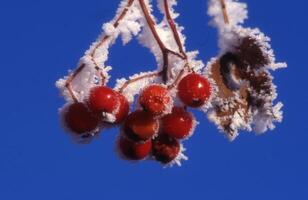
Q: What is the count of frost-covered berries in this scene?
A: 9